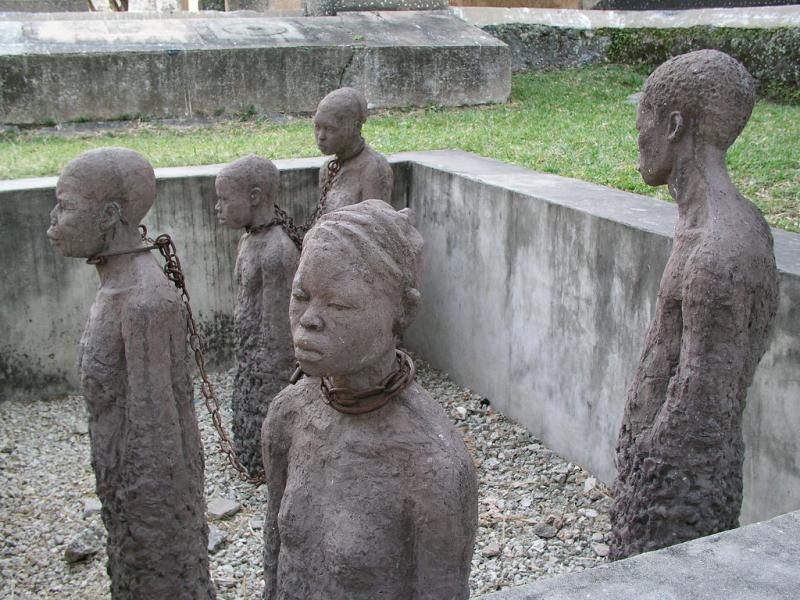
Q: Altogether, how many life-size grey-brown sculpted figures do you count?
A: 5